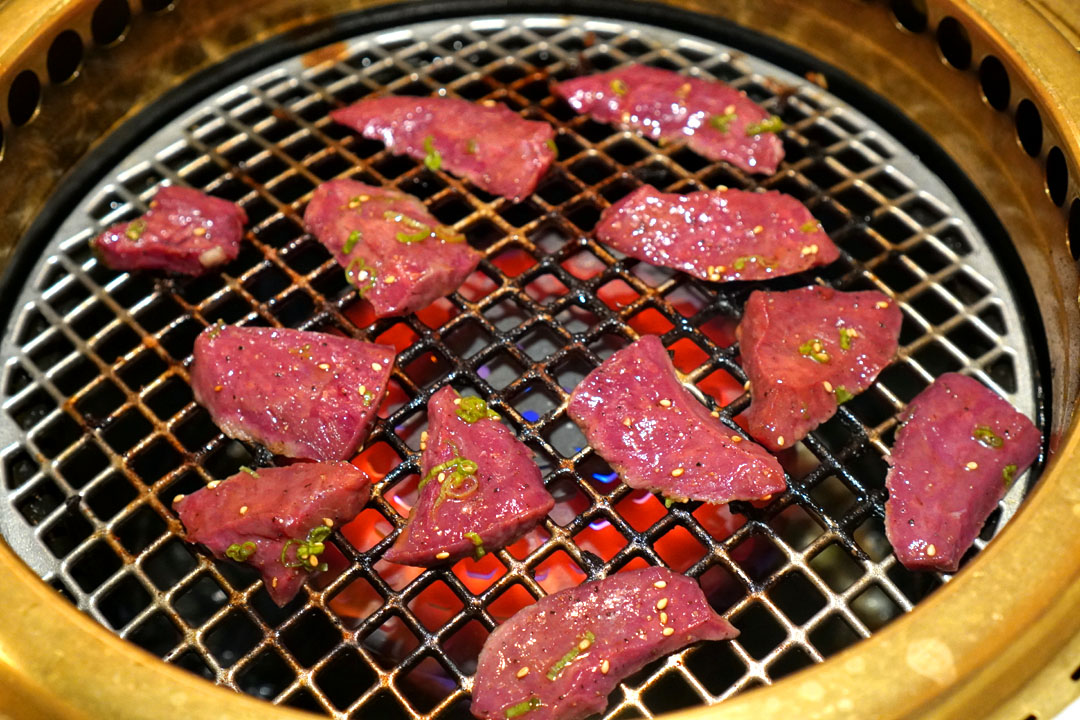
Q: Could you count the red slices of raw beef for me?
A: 12